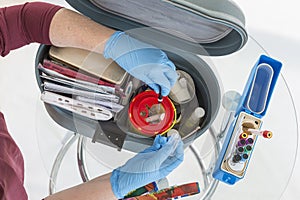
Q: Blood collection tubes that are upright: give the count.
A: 7